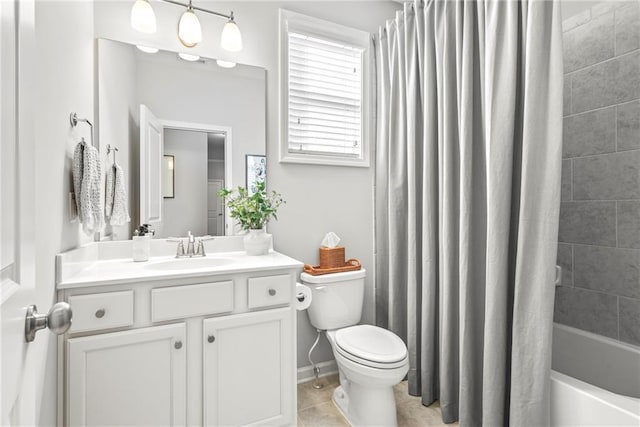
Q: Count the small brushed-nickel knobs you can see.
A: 4